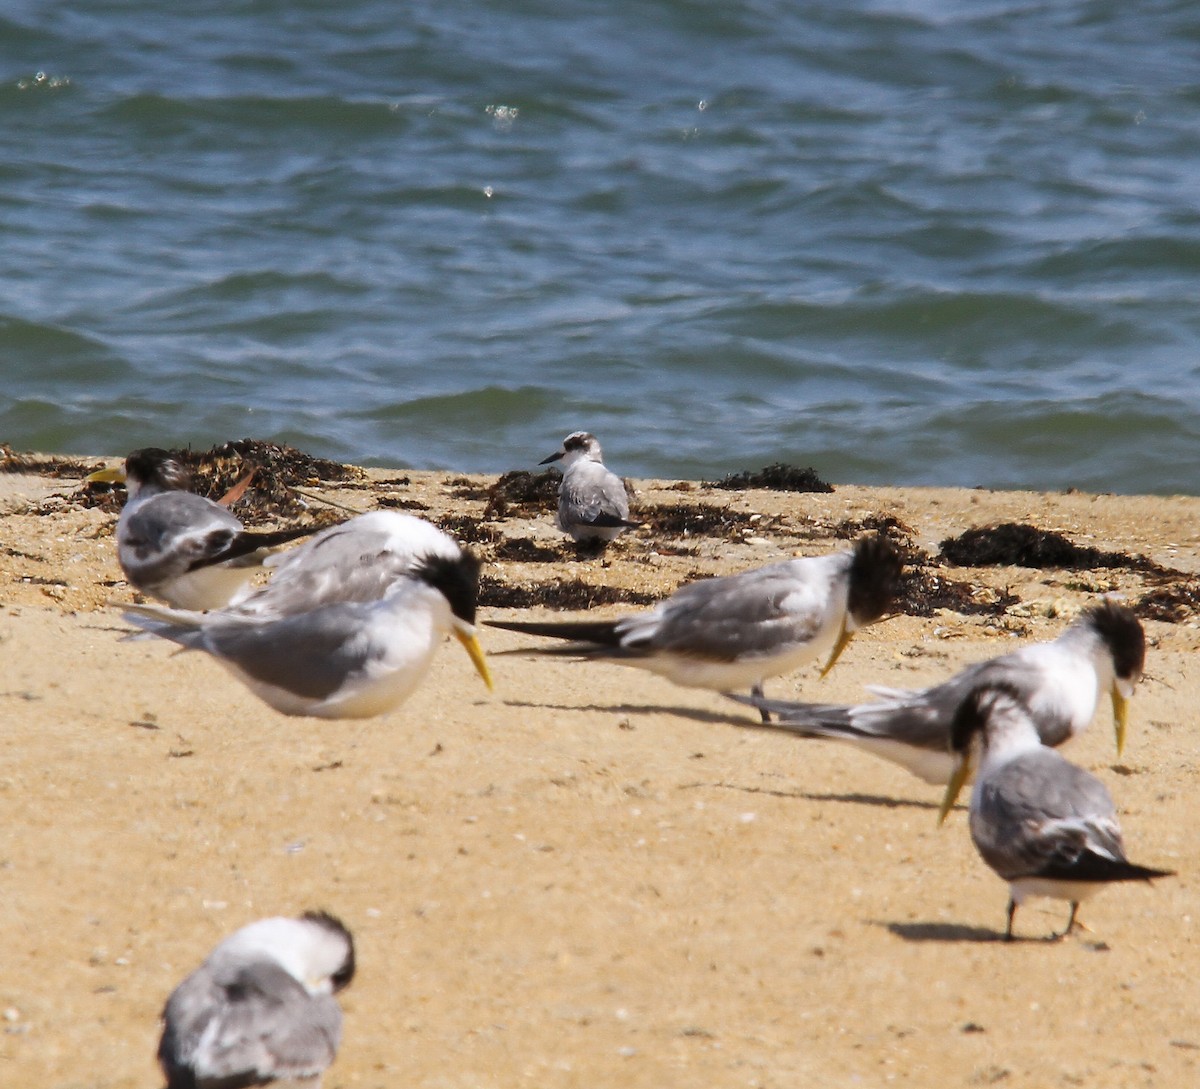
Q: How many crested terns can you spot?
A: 7